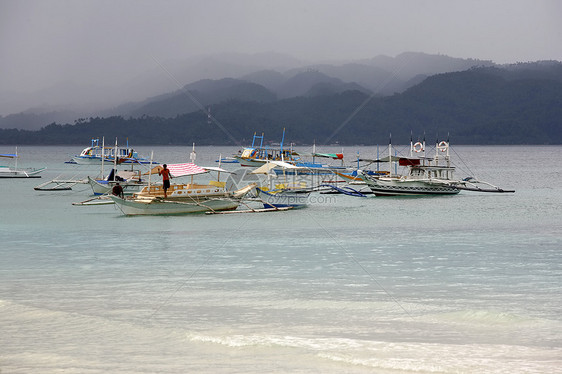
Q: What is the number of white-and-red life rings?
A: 2